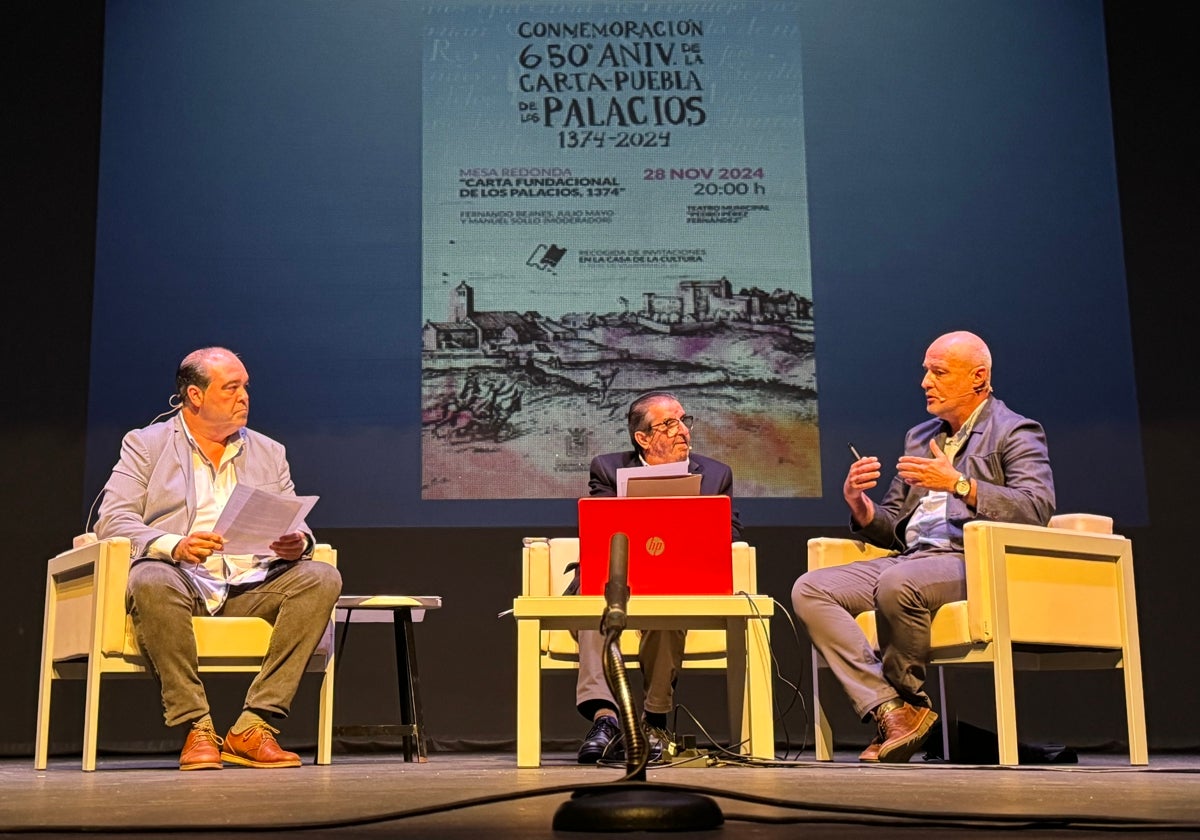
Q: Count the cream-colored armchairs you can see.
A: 3